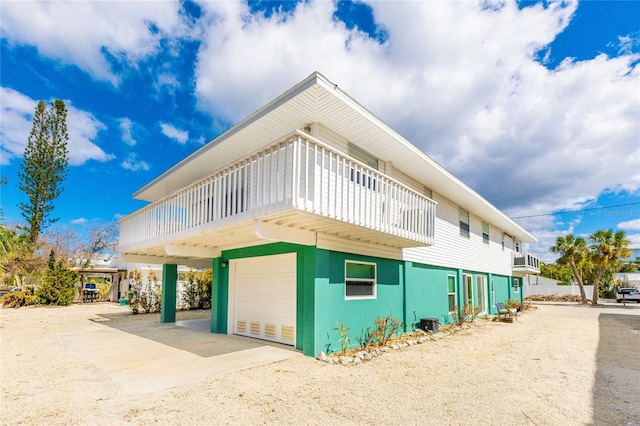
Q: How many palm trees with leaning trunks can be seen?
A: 2